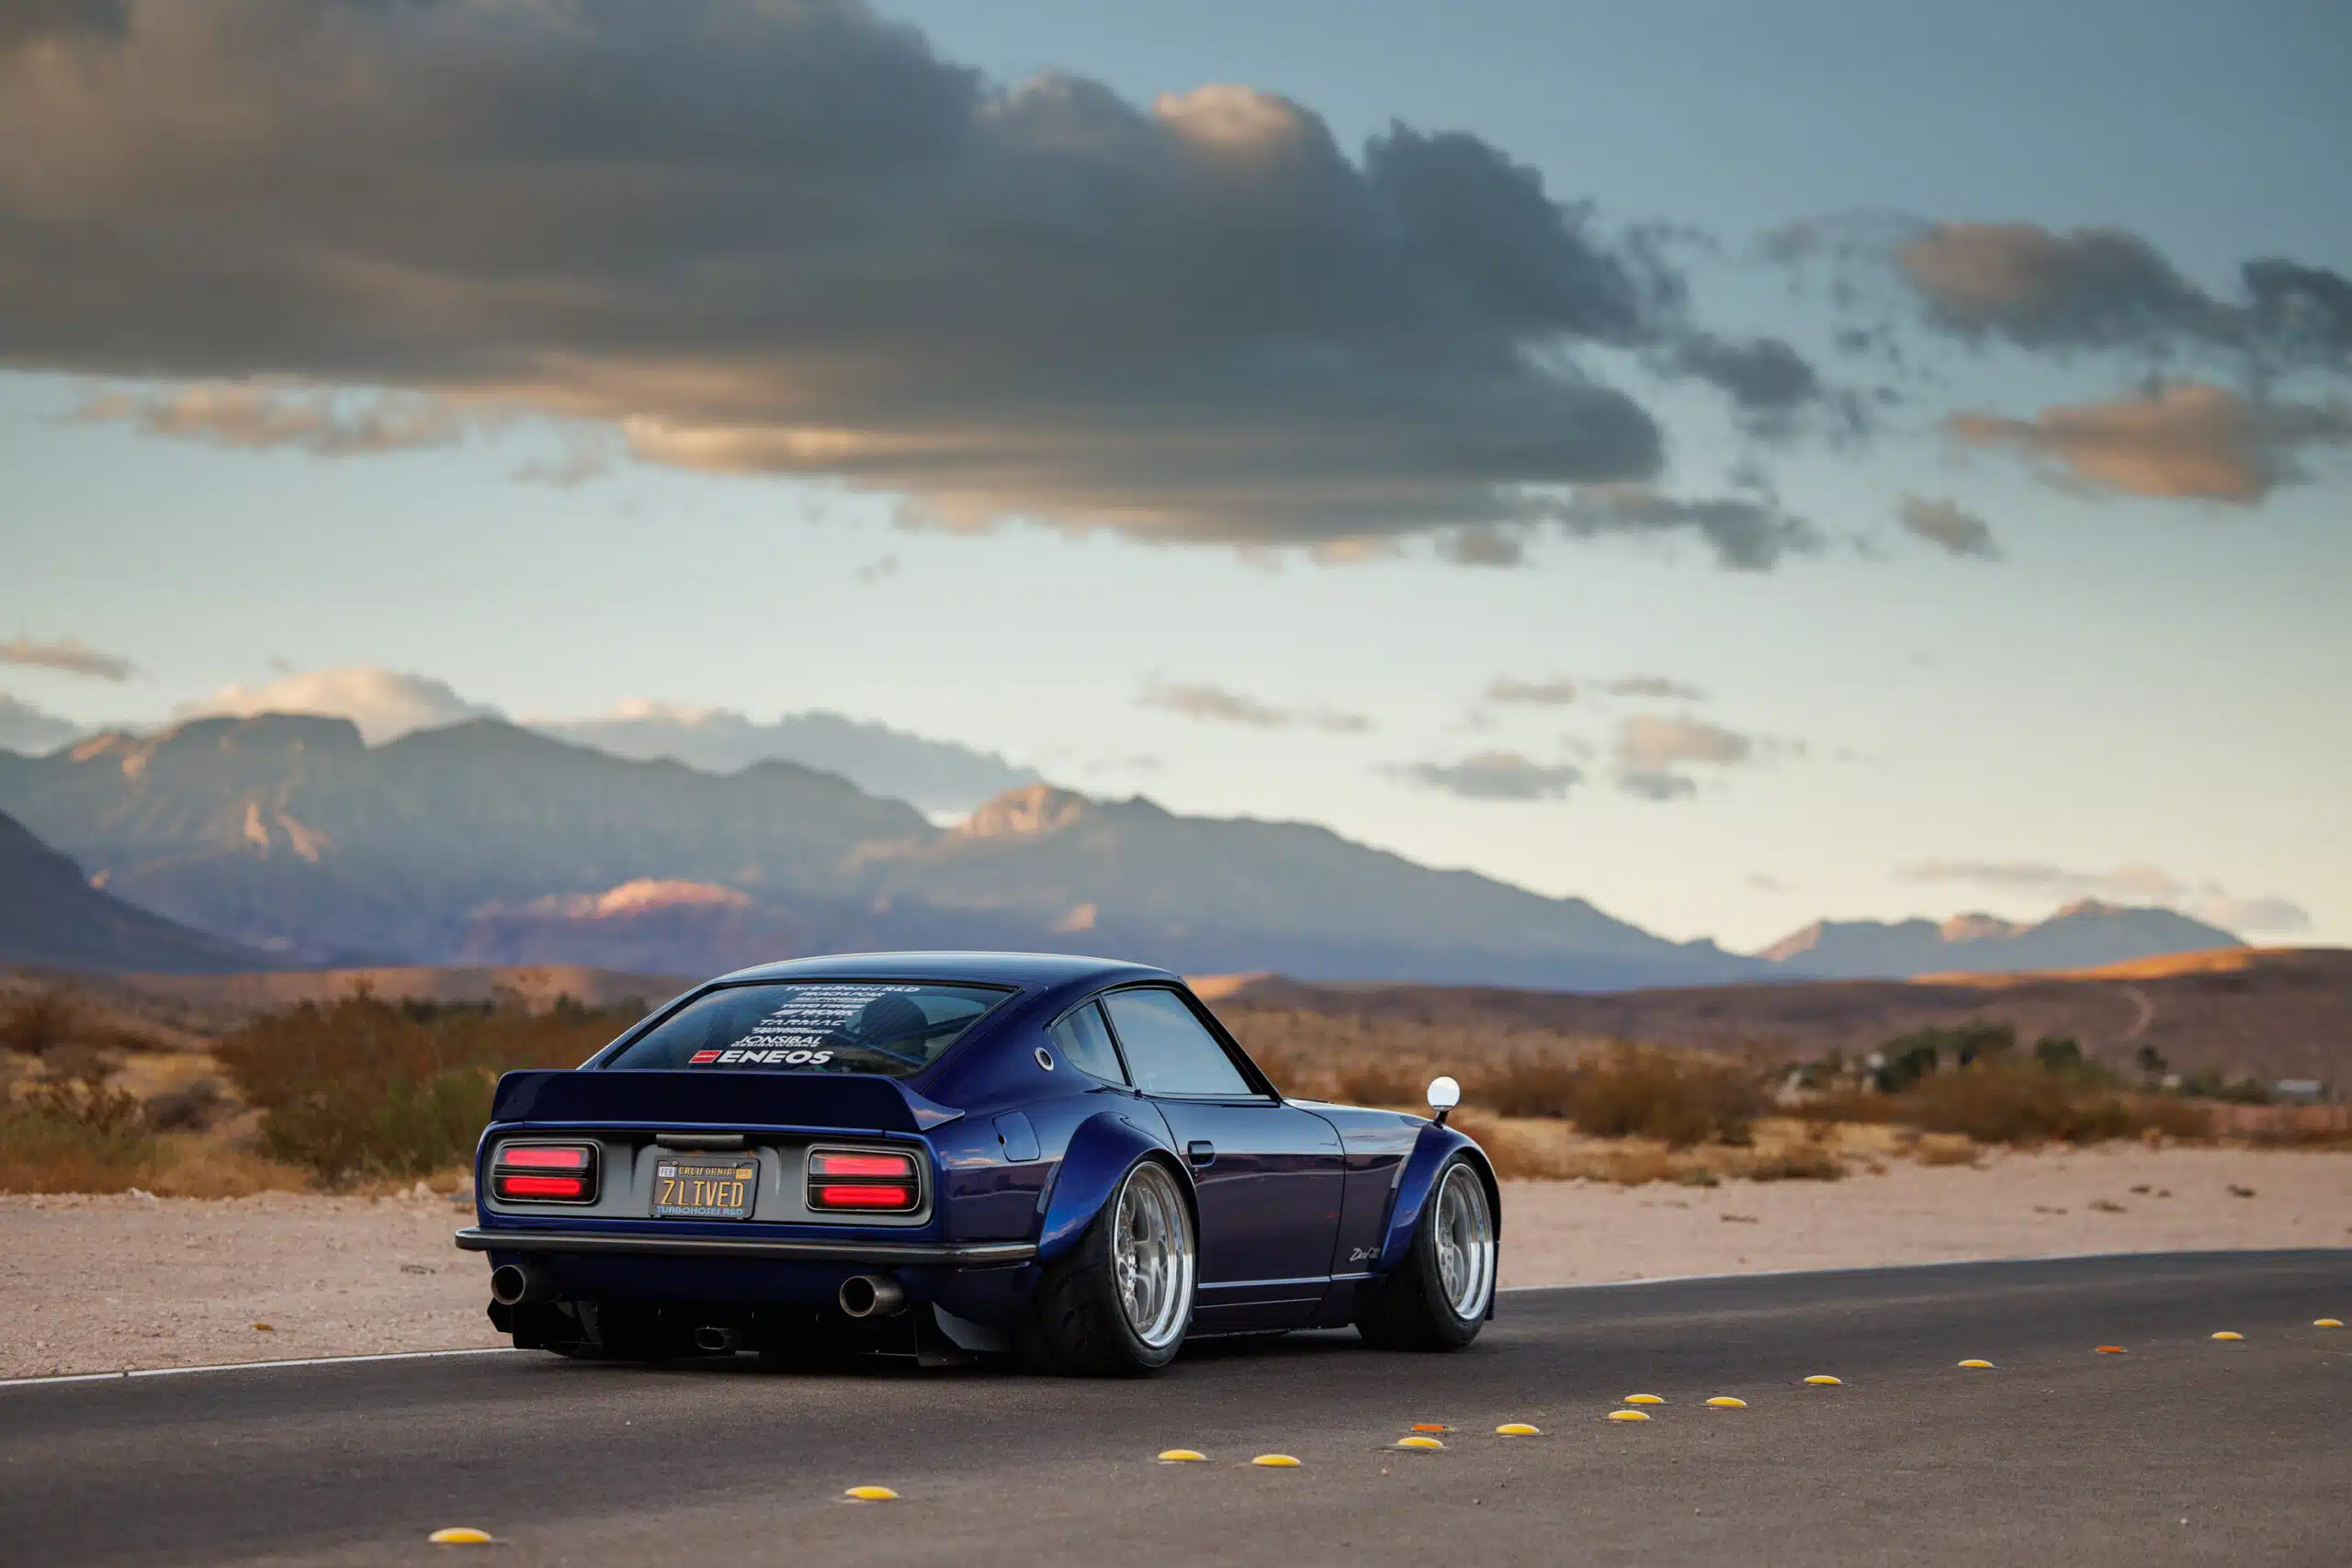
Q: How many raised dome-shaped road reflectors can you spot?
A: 13